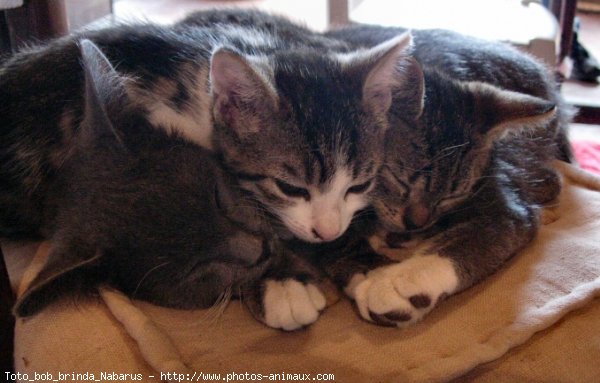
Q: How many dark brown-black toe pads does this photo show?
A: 3